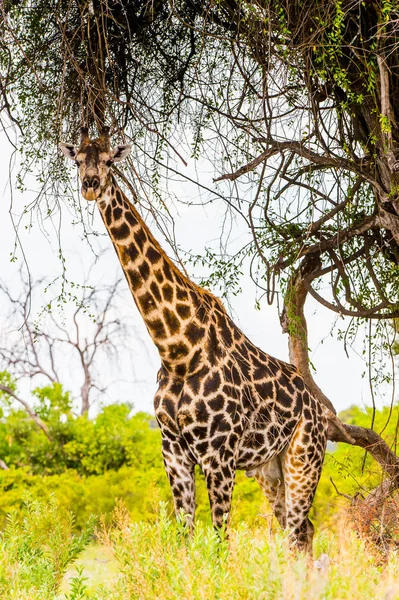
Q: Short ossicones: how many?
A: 2